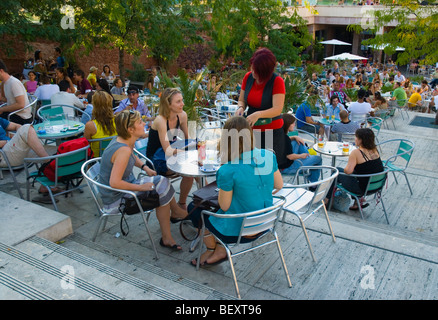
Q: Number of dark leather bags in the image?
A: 2